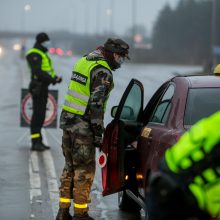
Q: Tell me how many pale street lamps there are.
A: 2